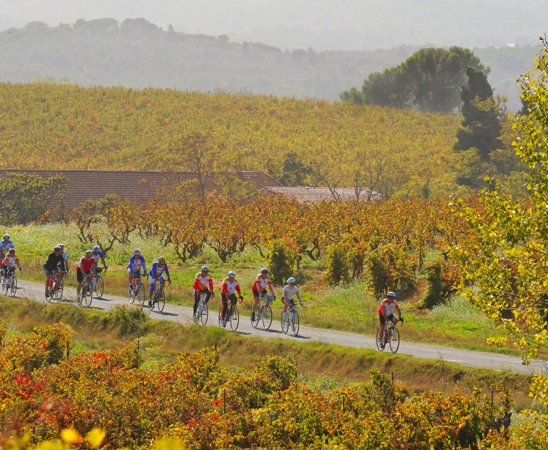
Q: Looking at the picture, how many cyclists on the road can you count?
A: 13